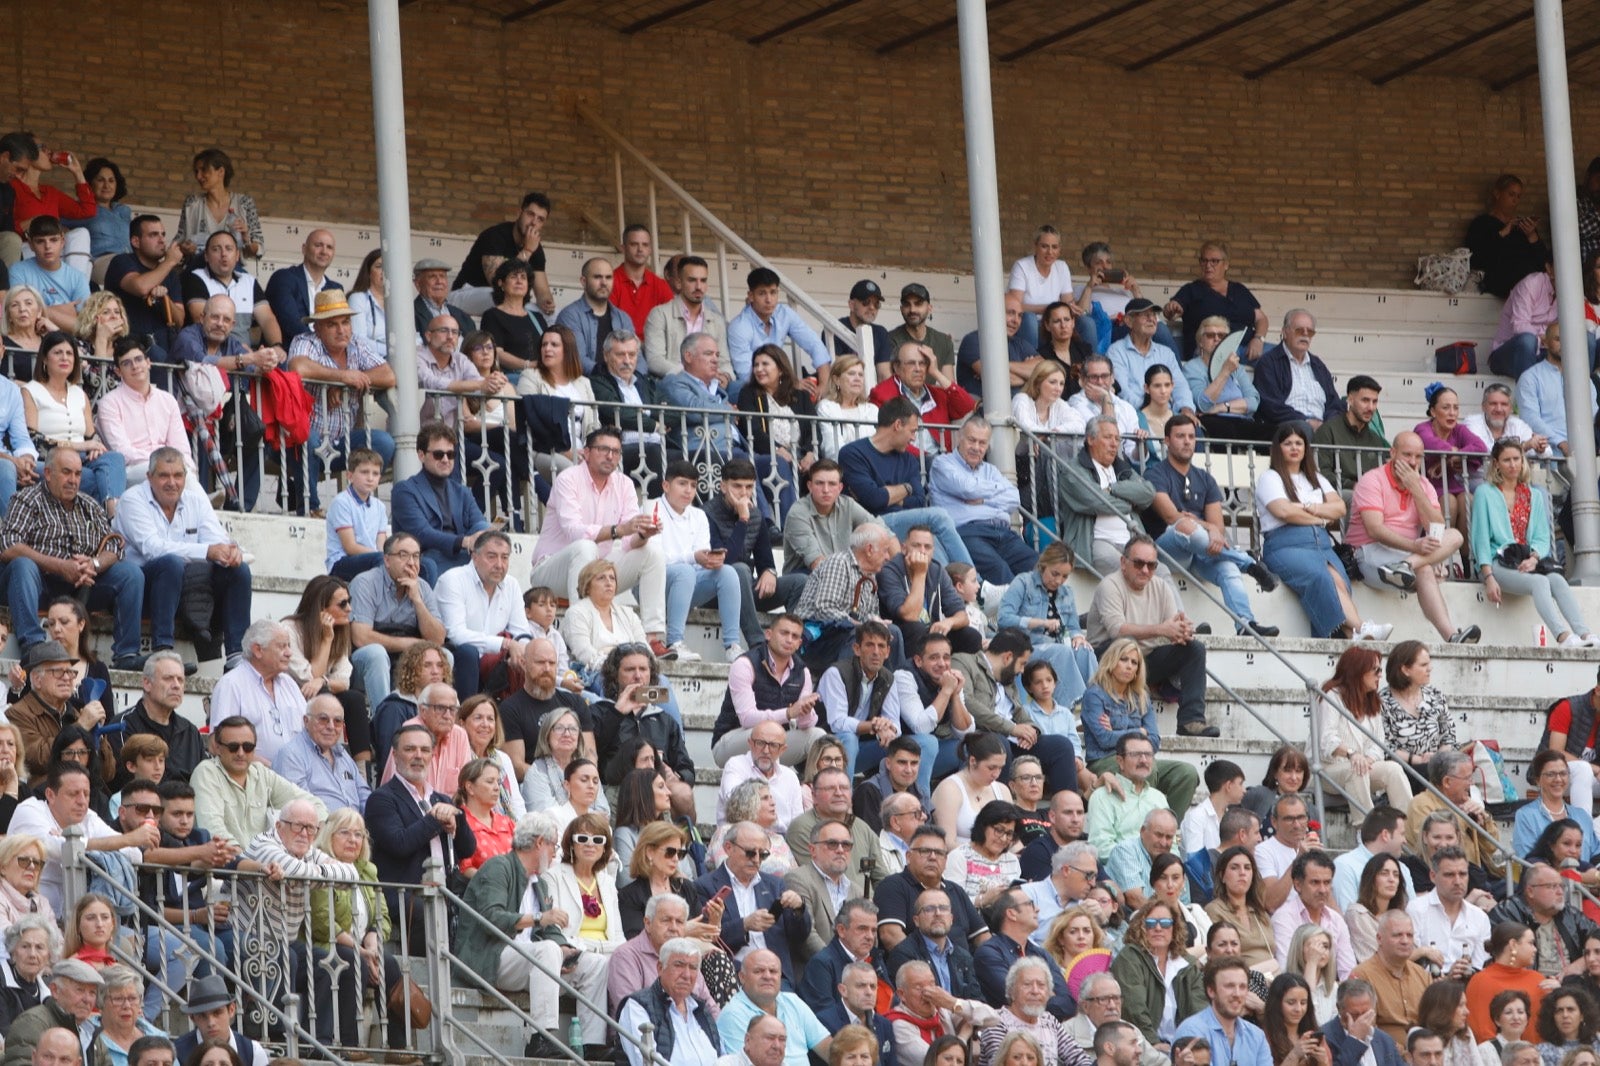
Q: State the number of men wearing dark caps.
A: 3